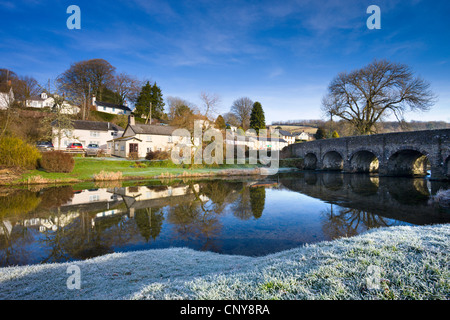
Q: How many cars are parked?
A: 3